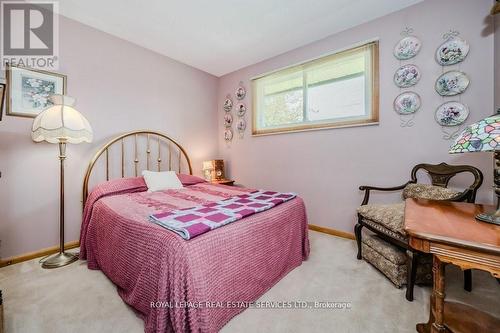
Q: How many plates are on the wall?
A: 12